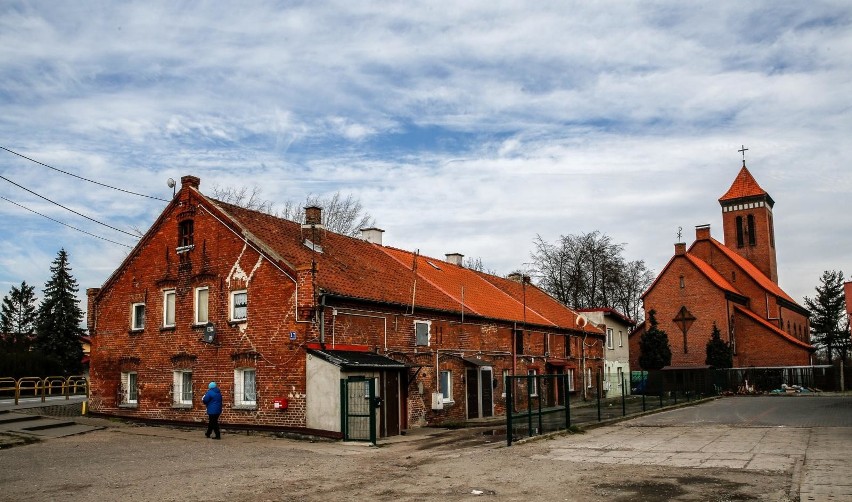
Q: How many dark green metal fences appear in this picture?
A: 2